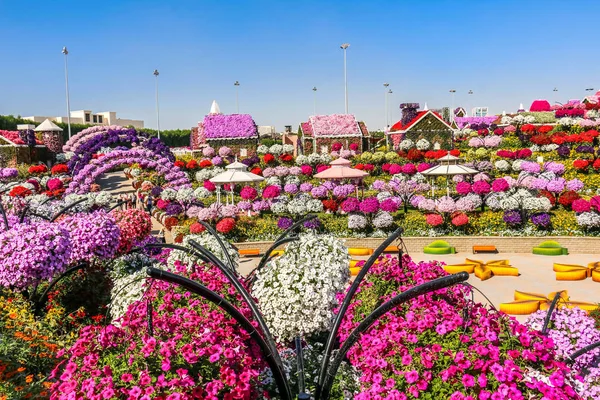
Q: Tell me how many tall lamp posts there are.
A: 11